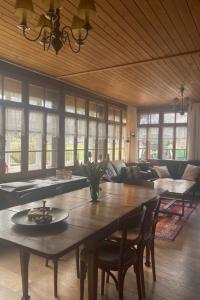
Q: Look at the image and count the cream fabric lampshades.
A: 5